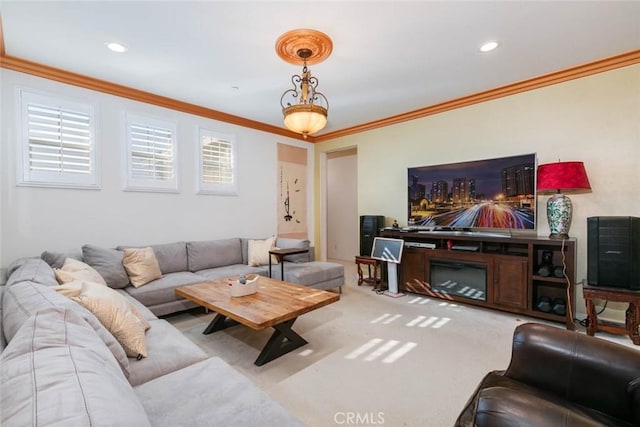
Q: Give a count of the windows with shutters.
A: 3